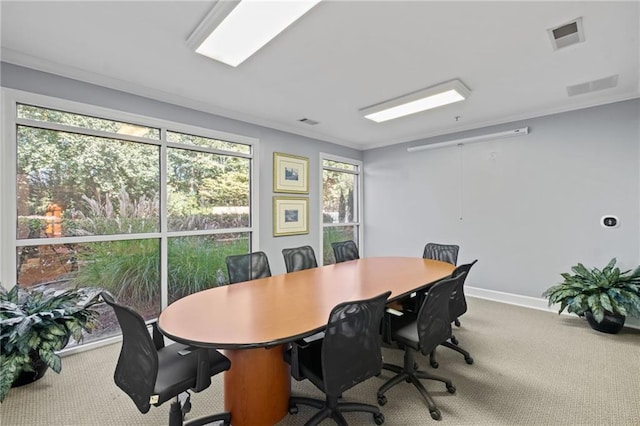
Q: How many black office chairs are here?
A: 8